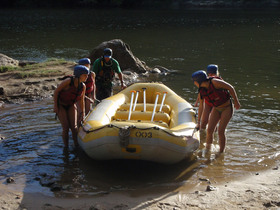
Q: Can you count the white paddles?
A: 5